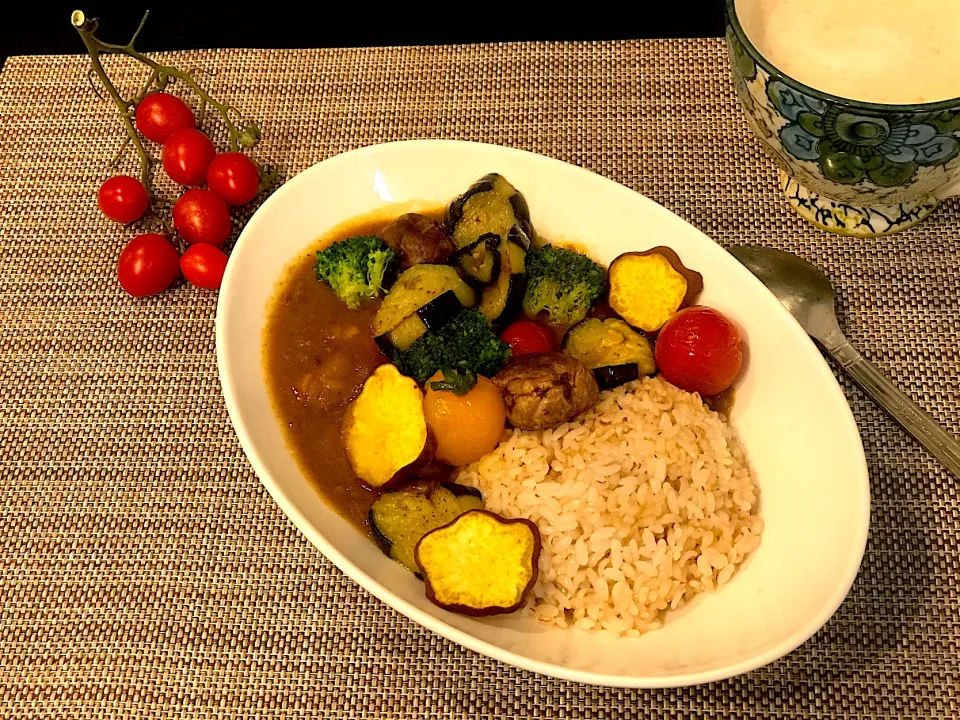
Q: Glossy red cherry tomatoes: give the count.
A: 9